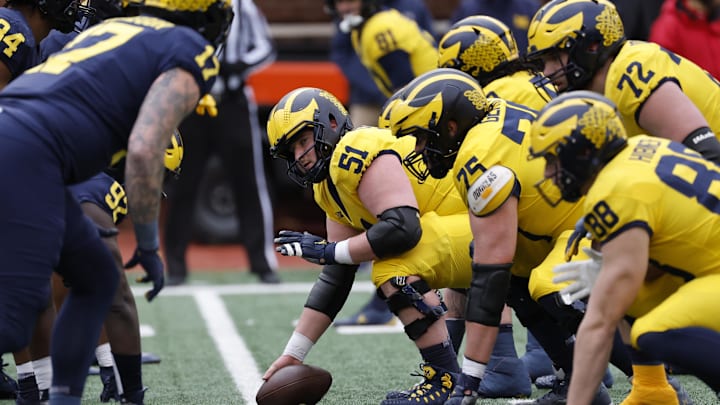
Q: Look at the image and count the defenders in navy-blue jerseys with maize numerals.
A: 3